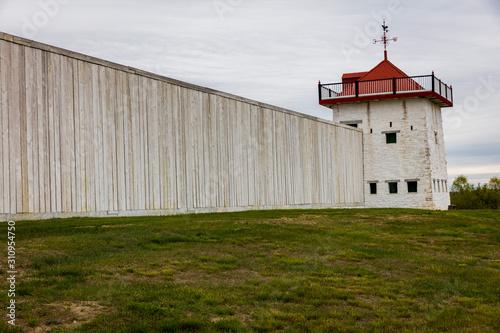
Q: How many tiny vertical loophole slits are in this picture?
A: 3